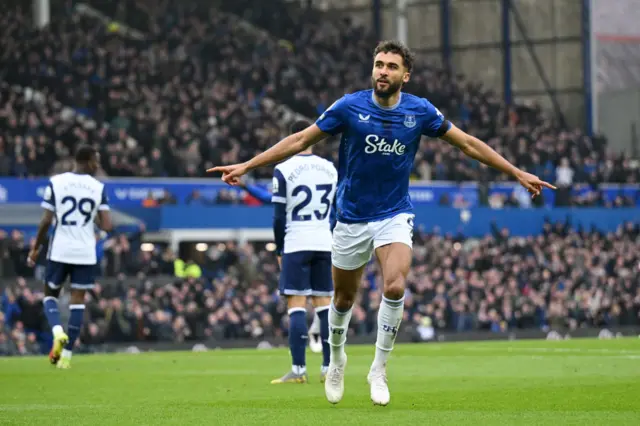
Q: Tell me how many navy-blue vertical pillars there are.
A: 4